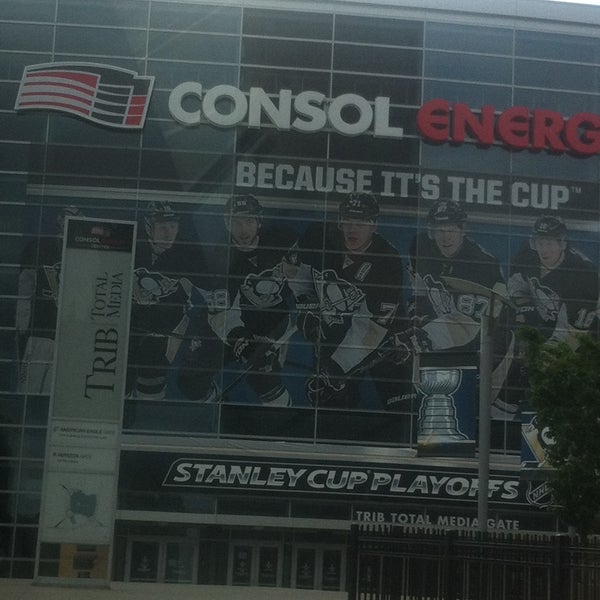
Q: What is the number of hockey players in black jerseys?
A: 6